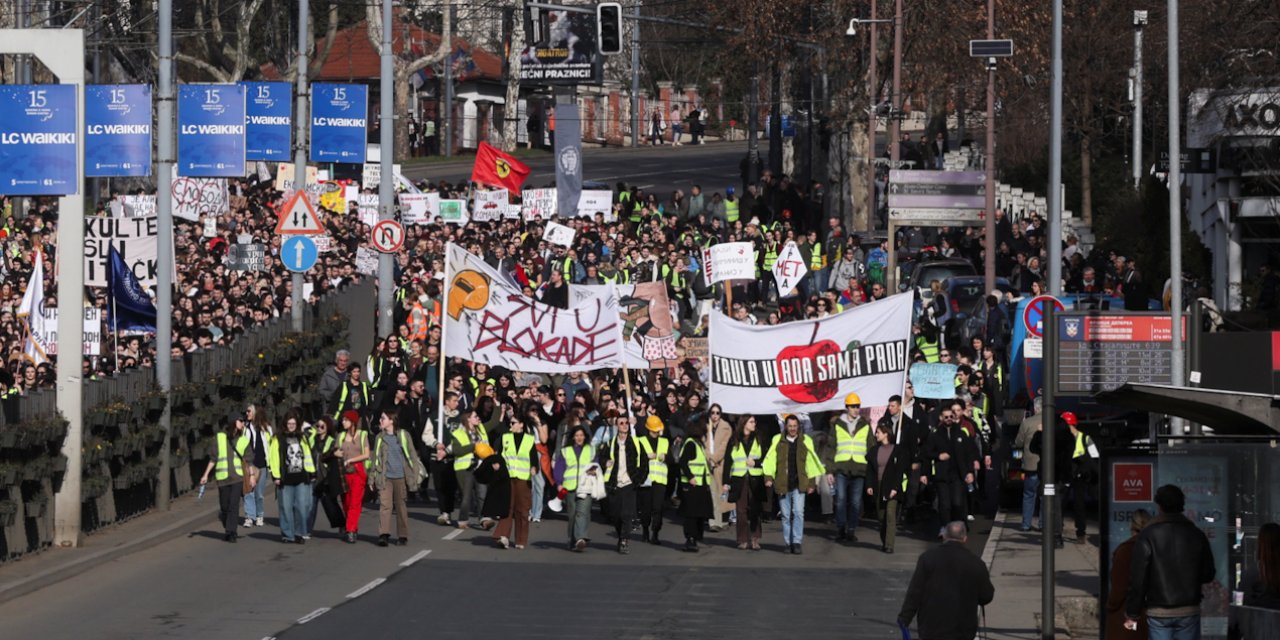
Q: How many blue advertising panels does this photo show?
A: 5